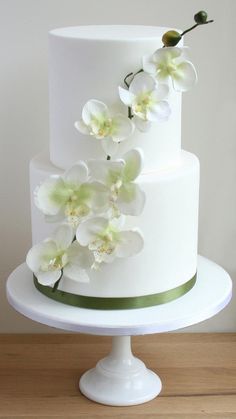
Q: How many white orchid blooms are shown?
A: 7